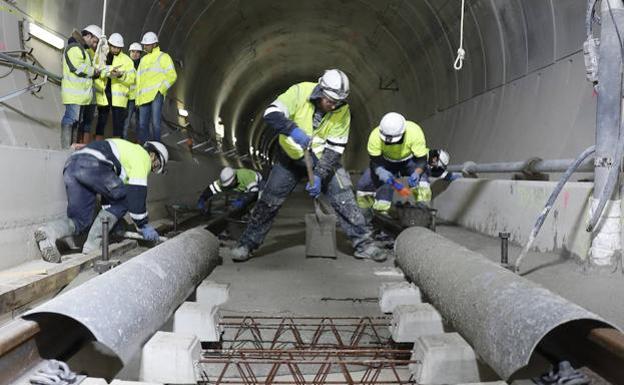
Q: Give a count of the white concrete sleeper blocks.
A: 6